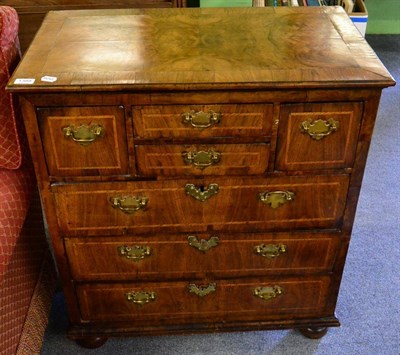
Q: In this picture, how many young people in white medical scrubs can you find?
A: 0